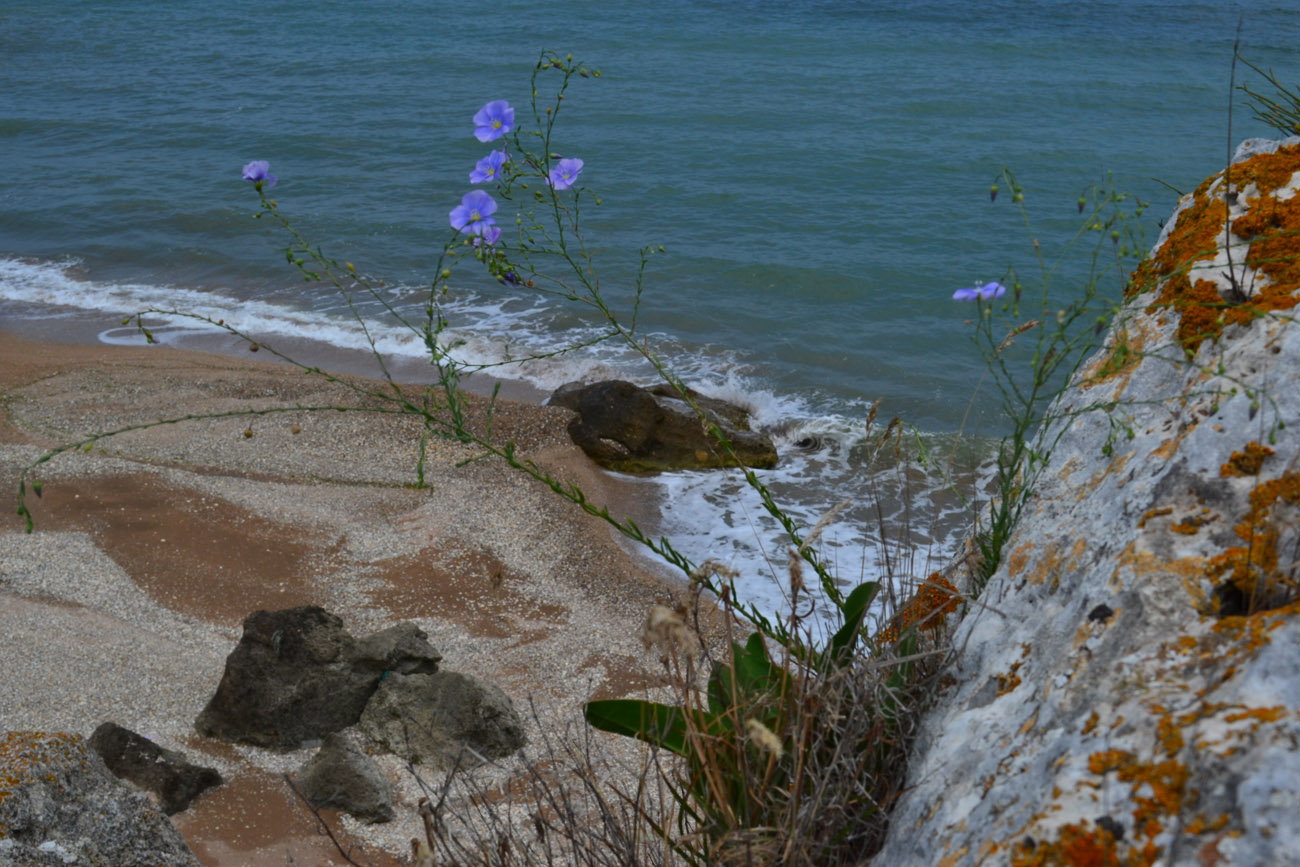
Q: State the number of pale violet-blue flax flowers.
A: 7